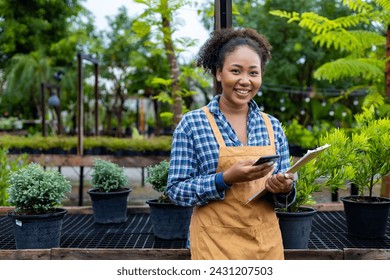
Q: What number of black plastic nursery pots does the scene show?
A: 5